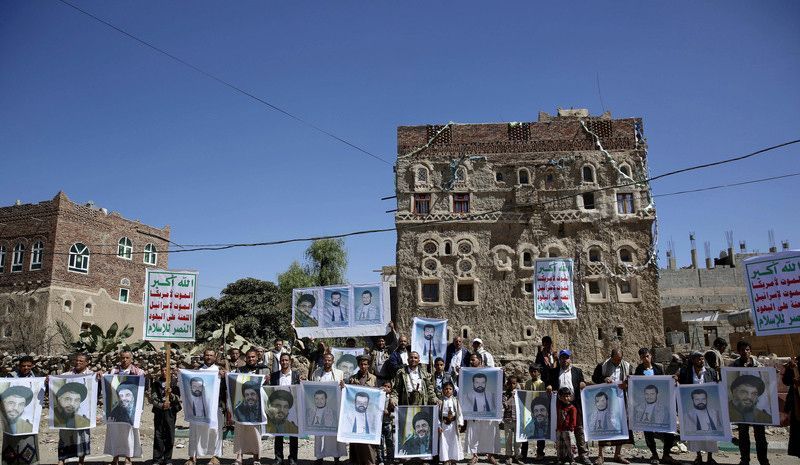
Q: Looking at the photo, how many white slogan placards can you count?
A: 3